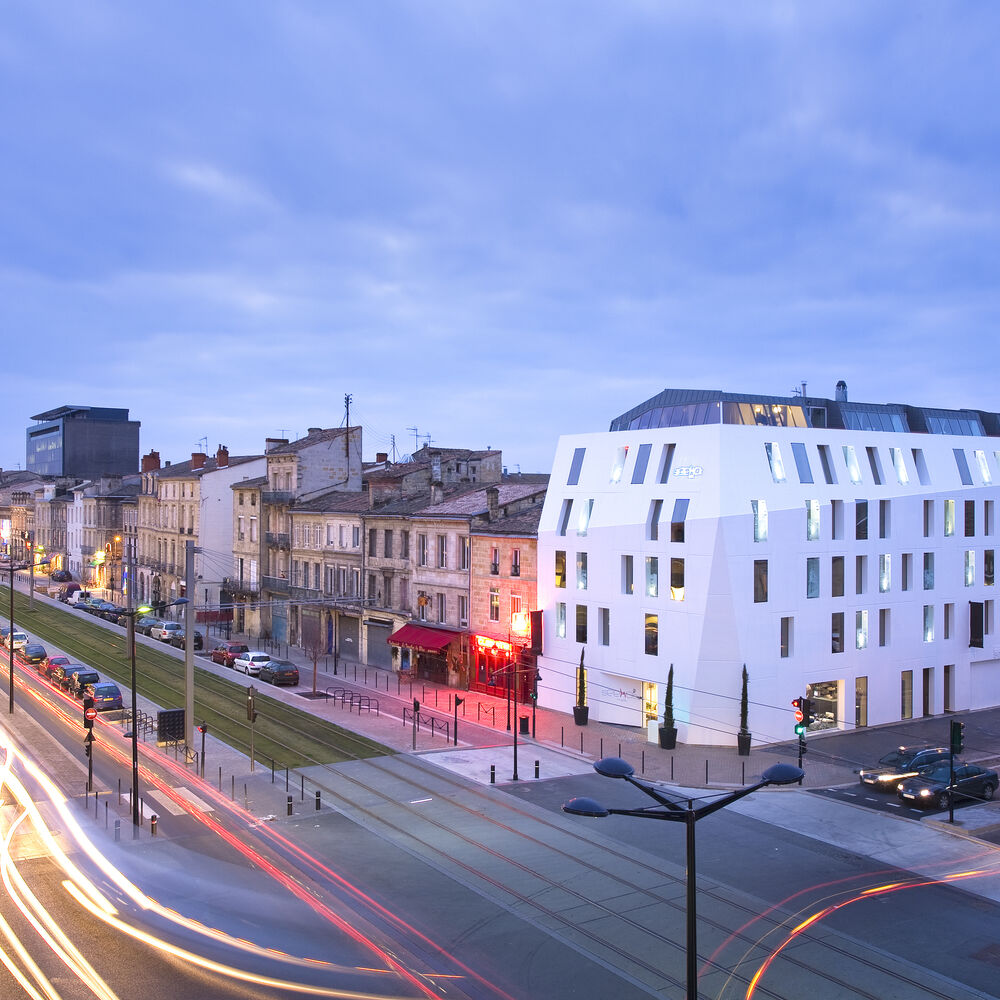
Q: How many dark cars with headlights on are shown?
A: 2